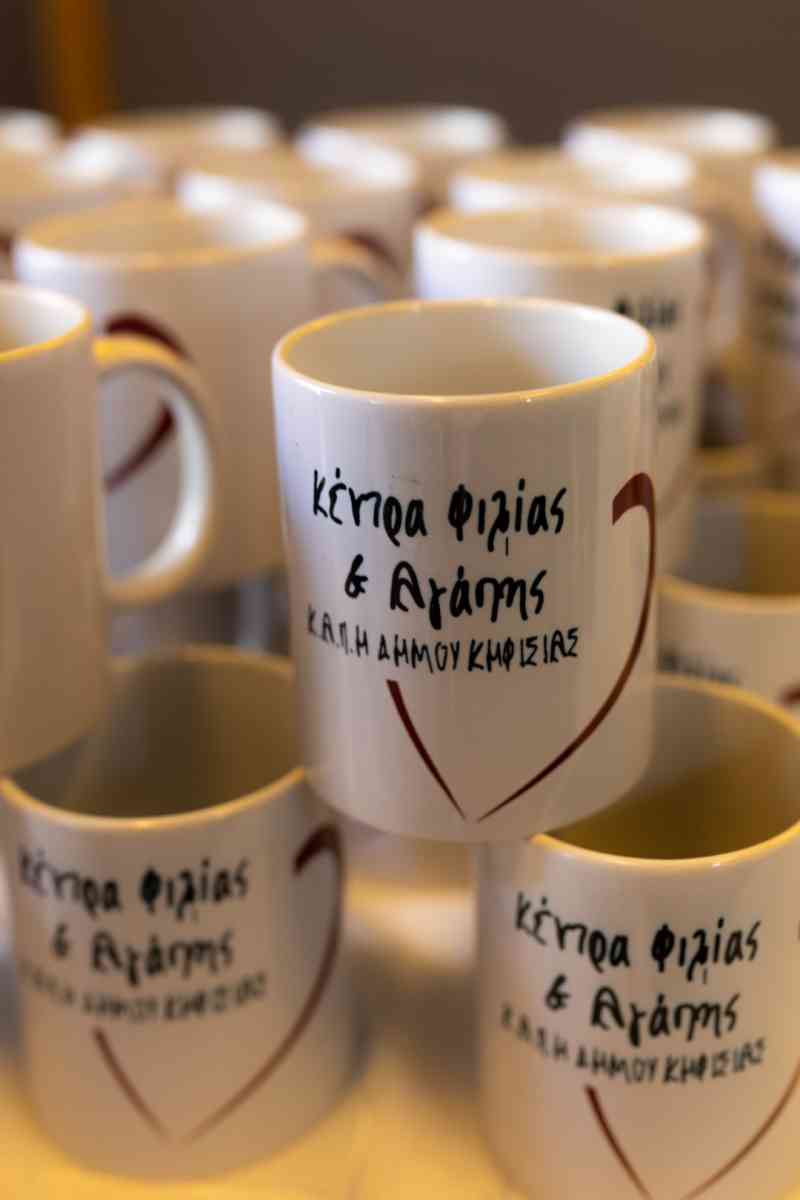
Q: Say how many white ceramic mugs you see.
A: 15